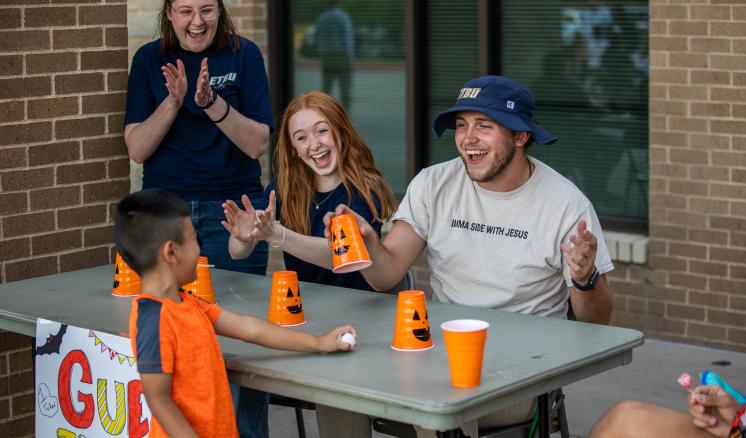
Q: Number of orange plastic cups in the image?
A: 6